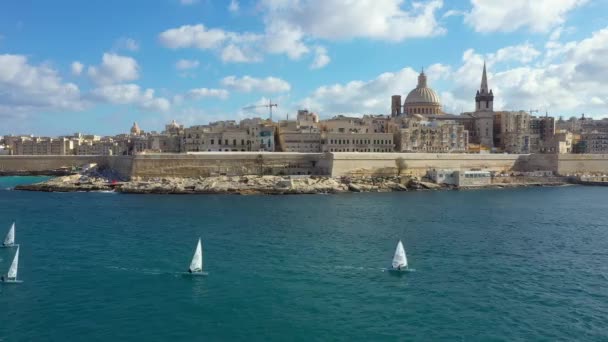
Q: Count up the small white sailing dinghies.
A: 4